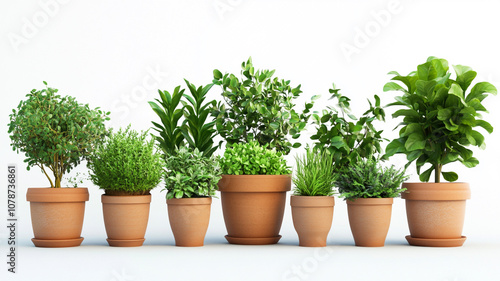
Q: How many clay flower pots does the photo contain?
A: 7